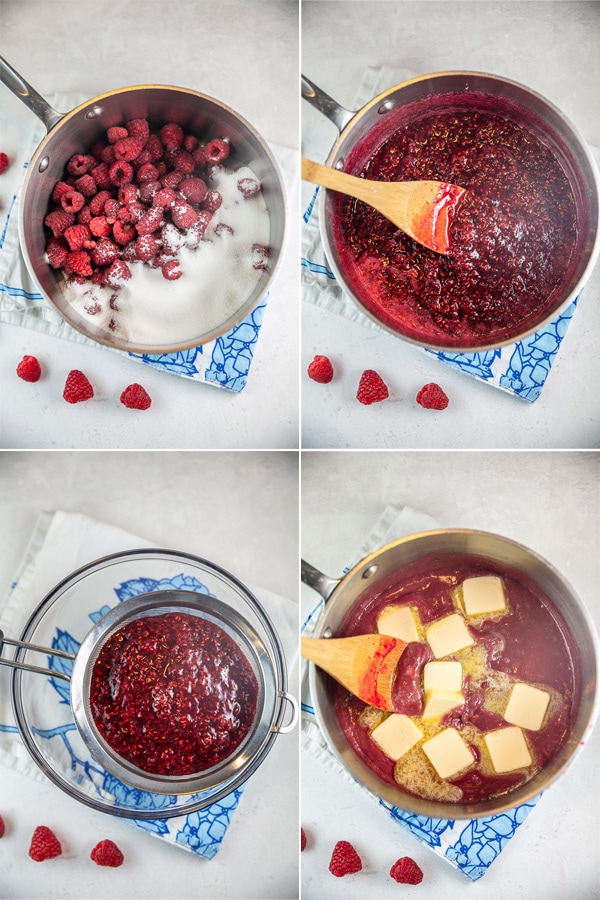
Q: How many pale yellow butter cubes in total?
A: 9